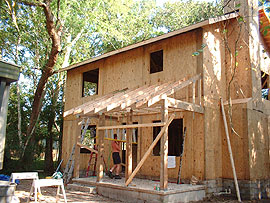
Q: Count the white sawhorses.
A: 2